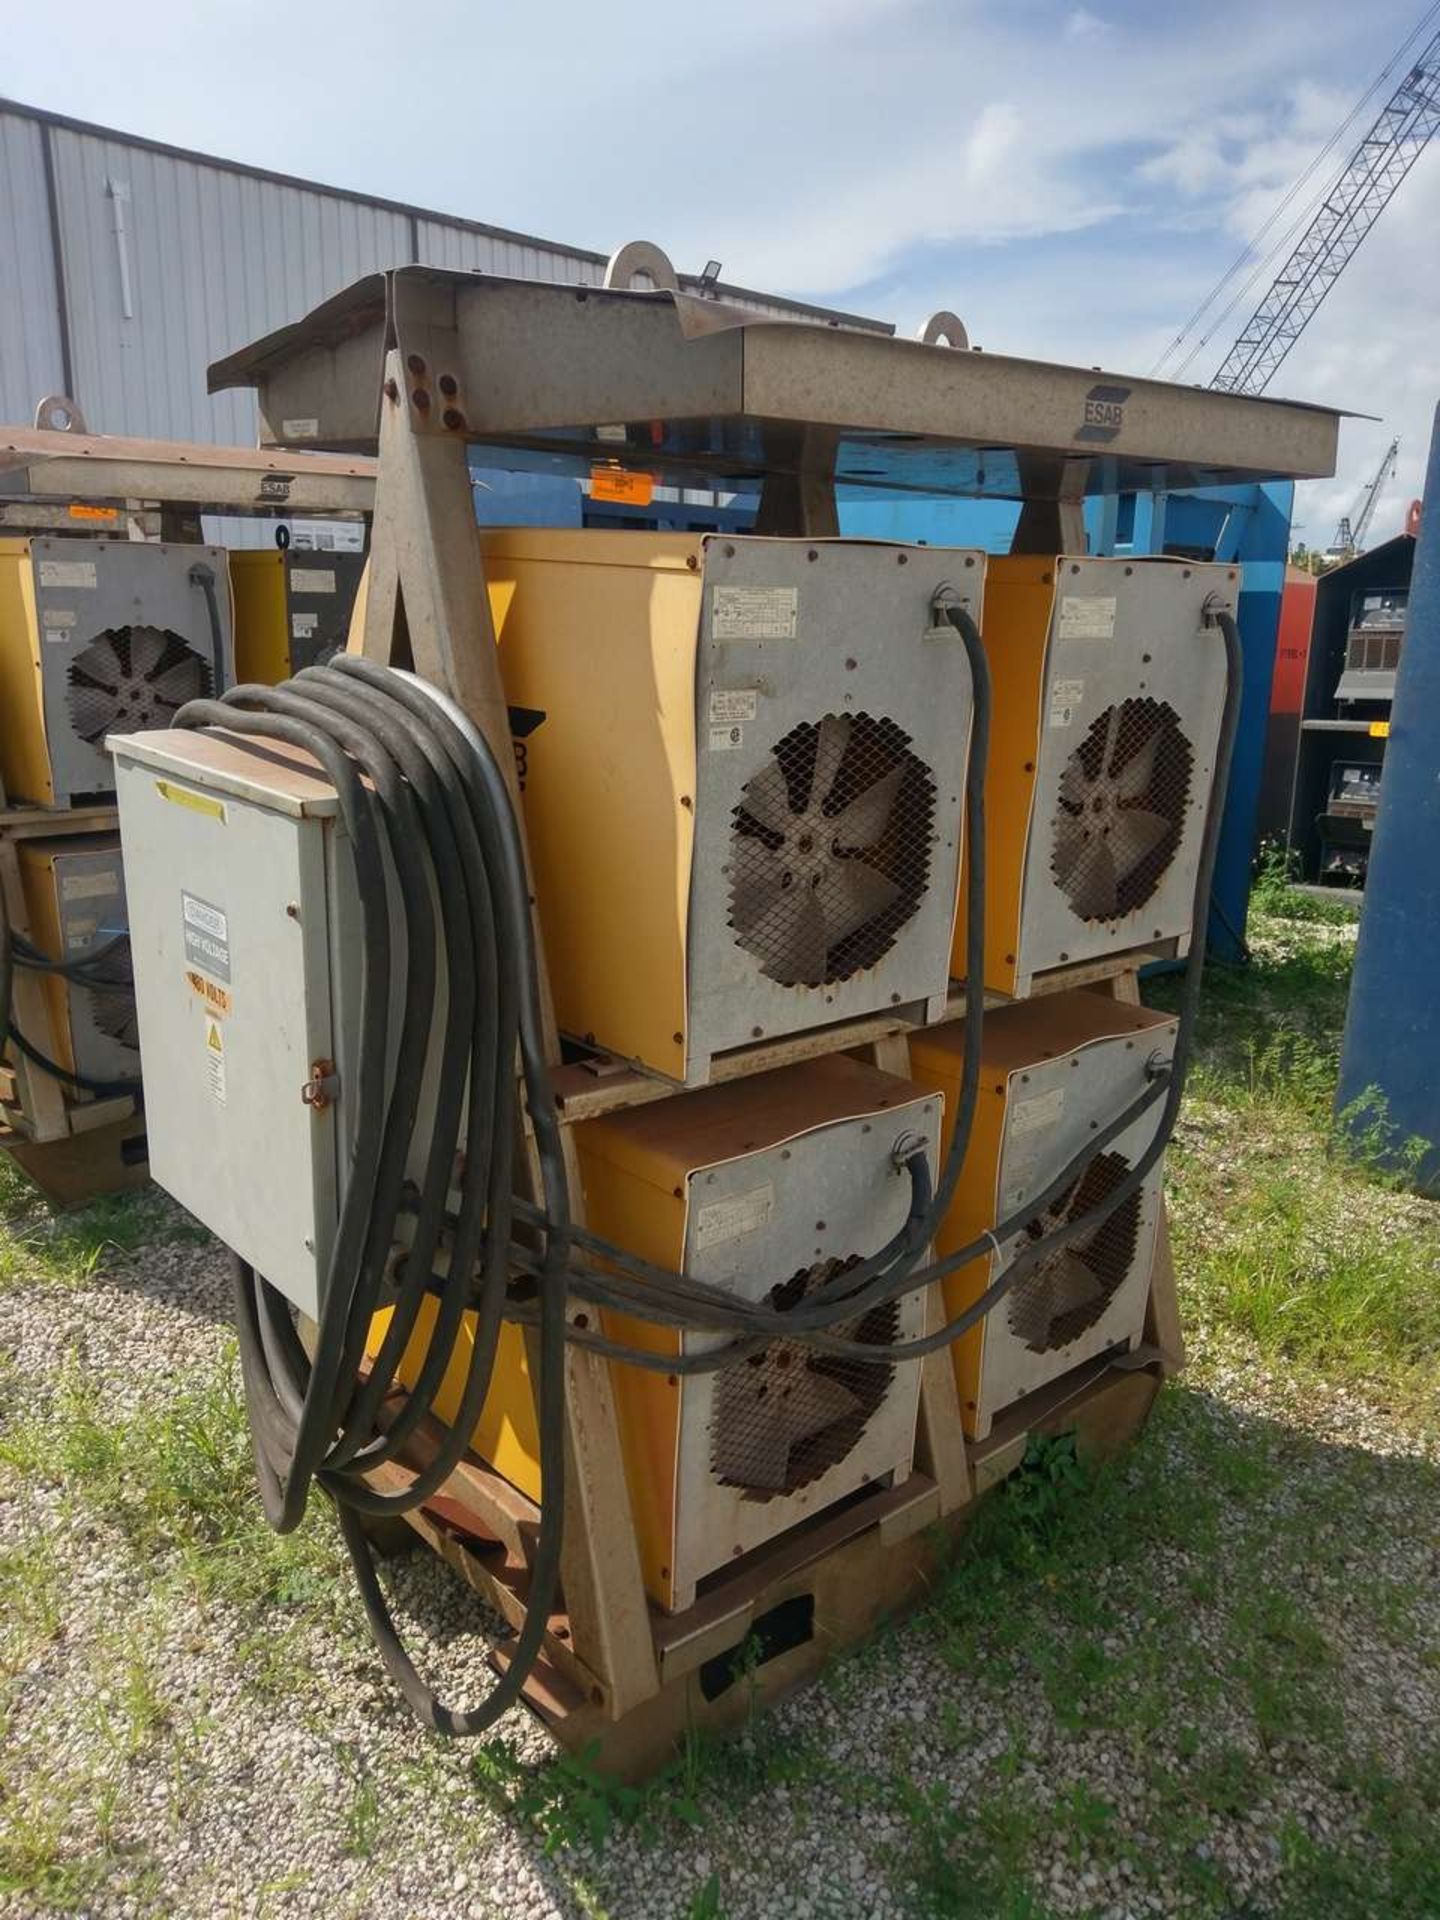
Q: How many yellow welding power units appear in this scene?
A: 7